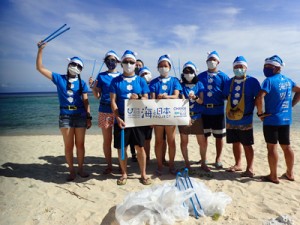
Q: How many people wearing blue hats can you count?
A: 9